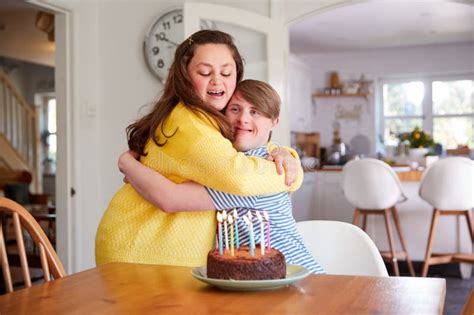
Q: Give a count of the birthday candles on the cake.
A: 8